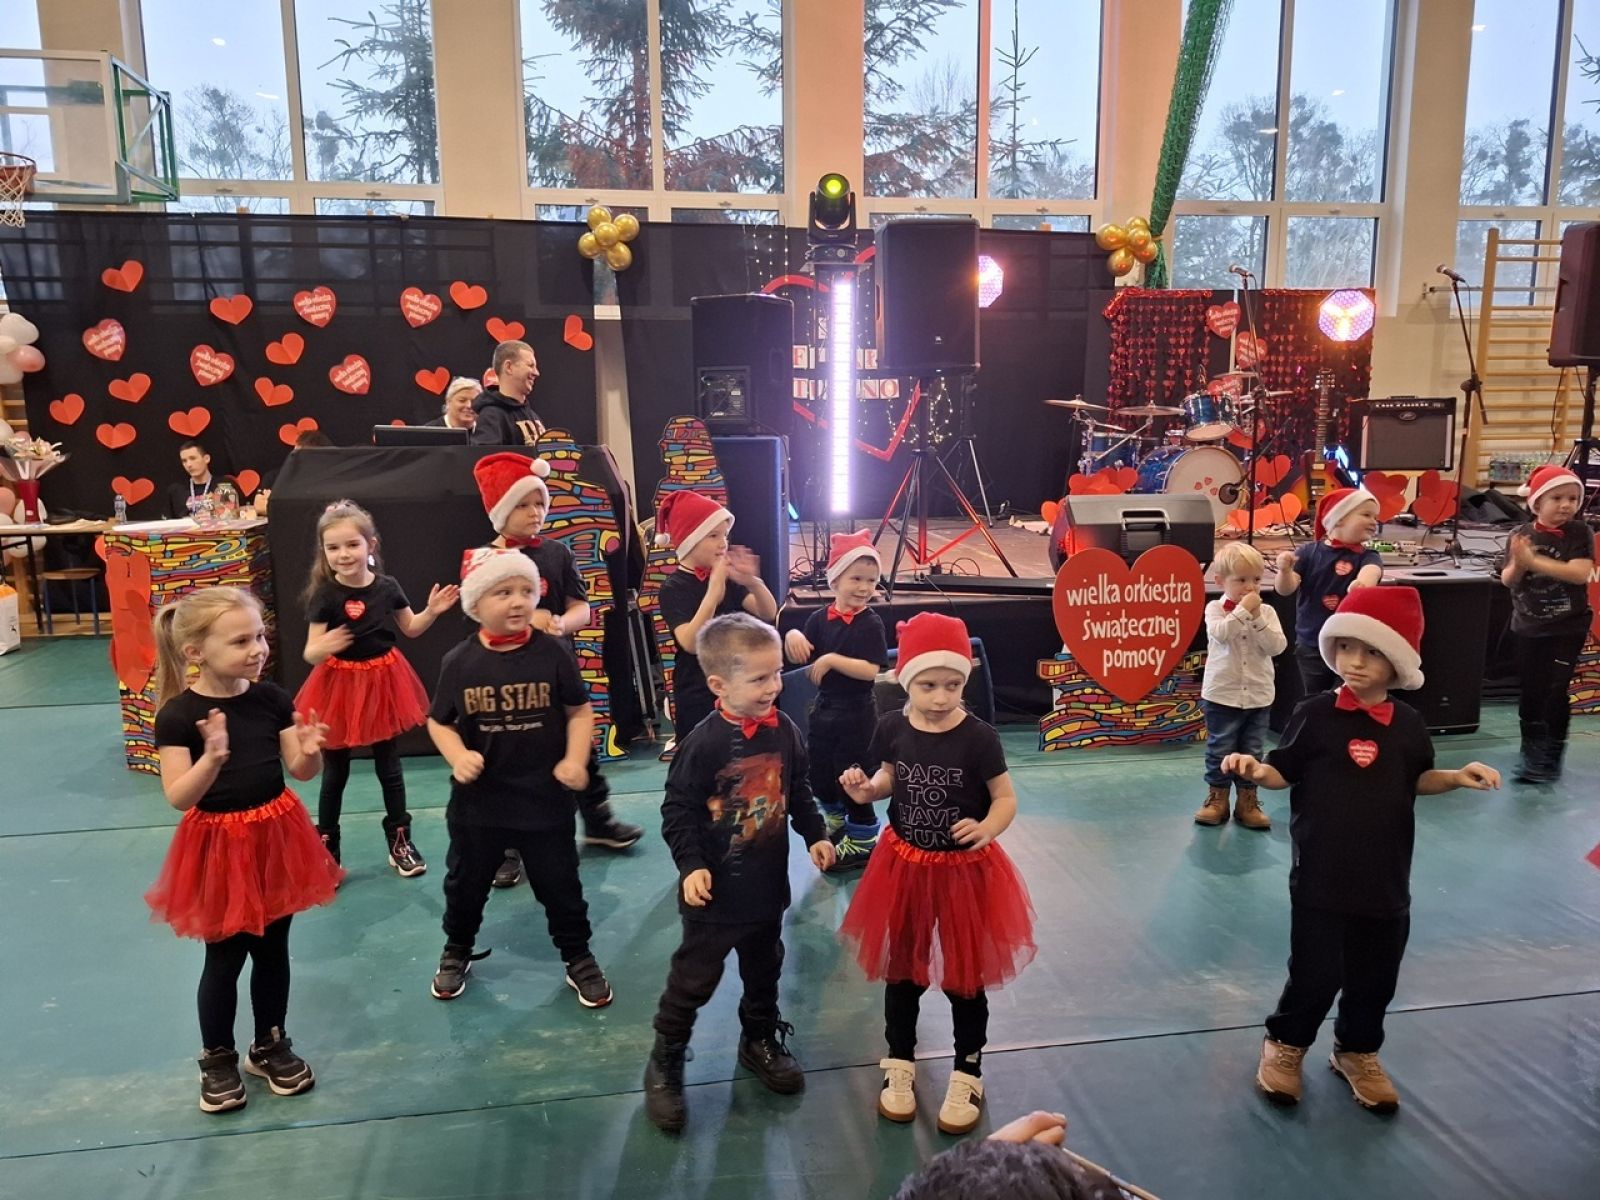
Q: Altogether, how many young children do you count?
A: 12